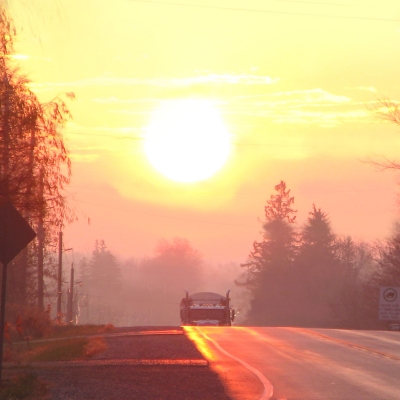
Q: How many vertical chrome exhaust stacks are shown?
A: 2